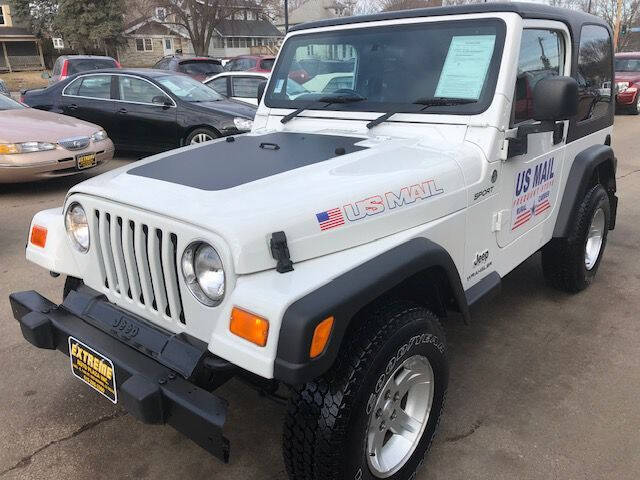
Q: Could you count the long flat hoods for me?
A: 1